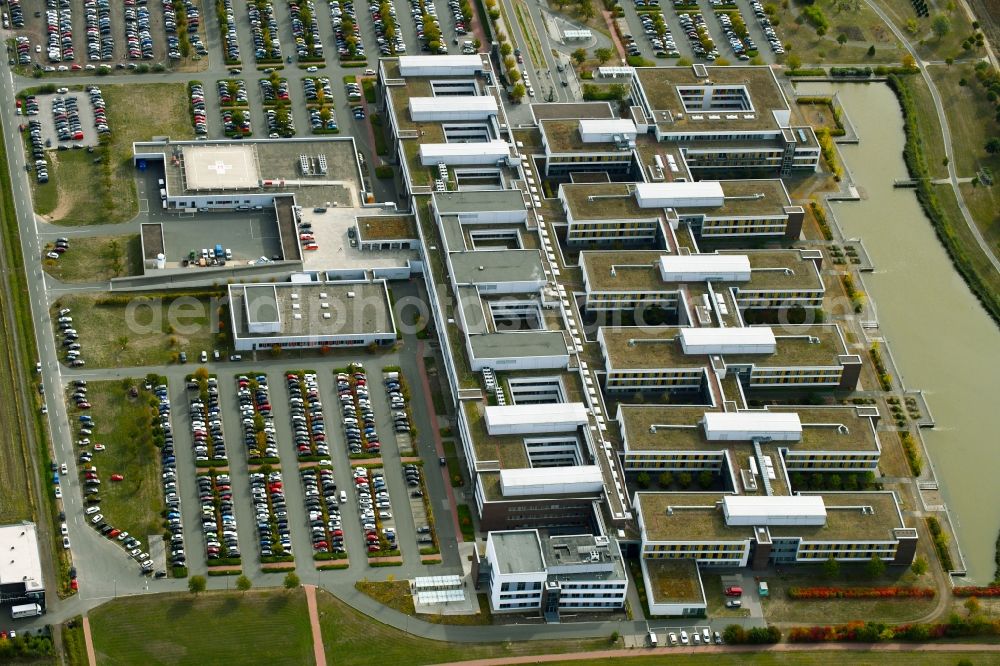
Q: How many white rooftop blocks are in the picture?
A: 11